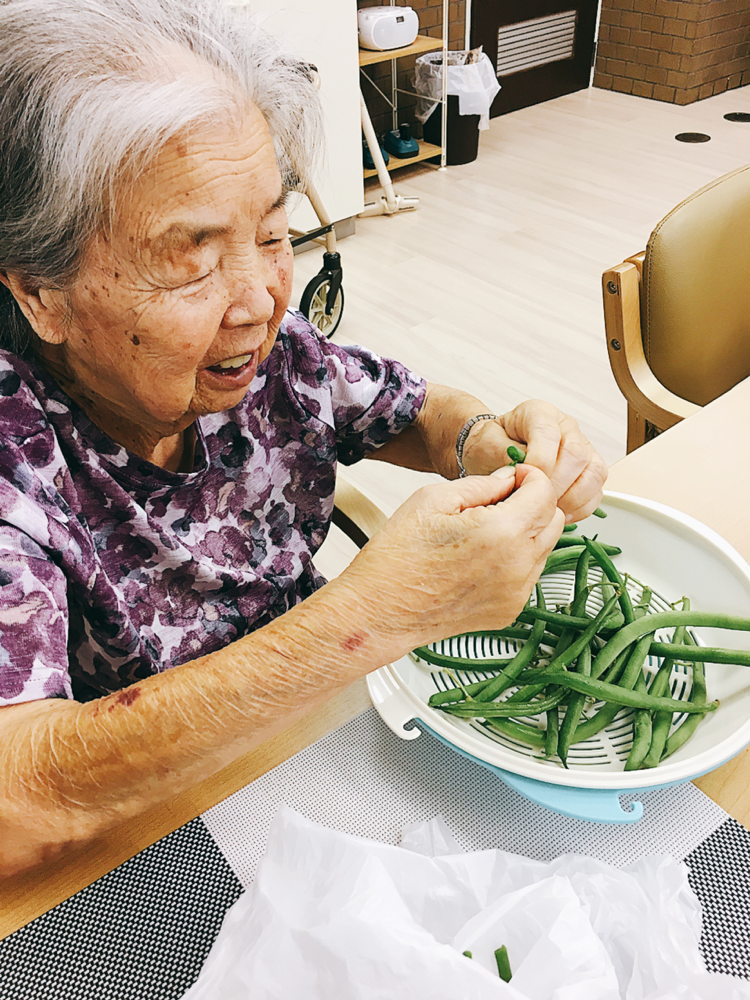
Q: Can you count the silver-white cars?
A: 0